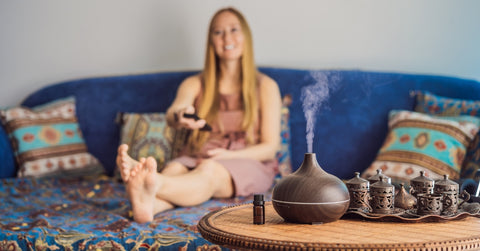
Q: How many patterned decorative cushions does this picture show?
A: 5